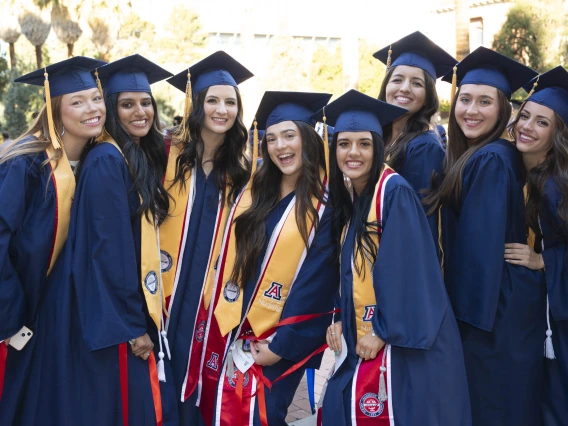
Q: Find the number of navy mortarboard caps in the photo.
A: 8